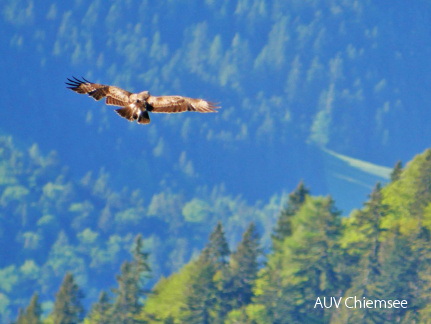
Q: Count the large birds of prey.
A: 1